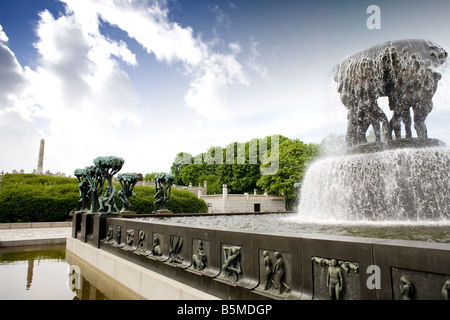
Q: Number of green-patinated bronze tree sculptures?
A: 5